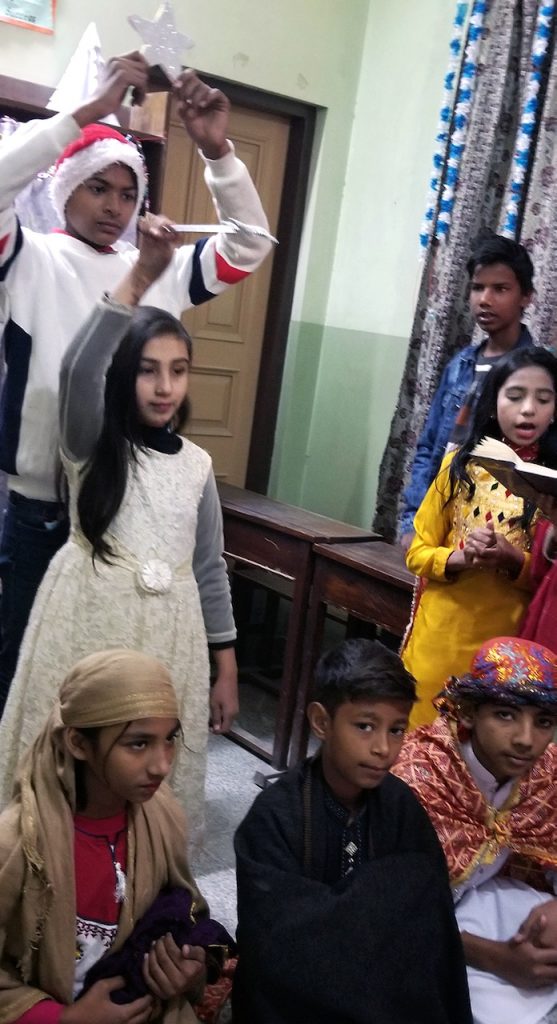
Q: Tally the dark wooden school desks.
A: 2